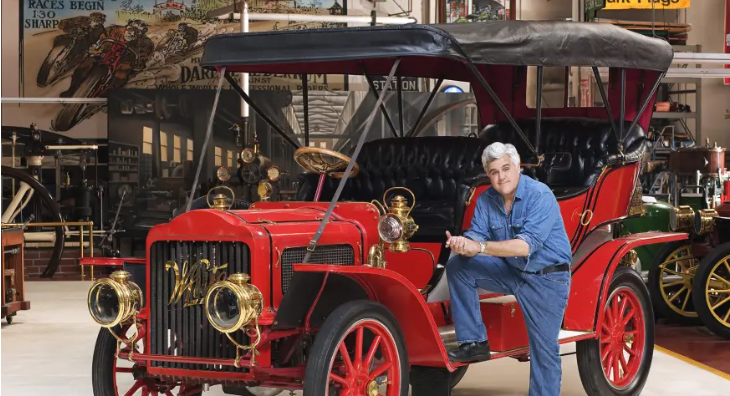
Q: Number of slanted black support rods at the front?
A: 2